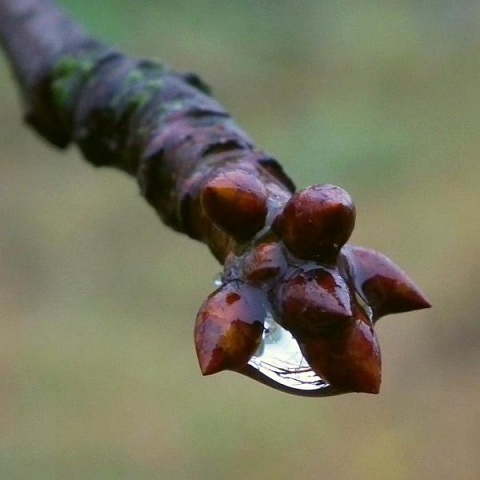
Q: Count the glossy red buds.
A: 7